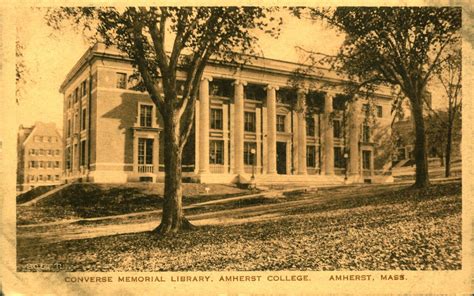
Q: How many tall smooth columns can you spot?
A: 6